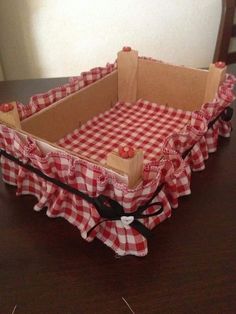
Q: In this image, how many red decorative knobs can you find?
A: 4